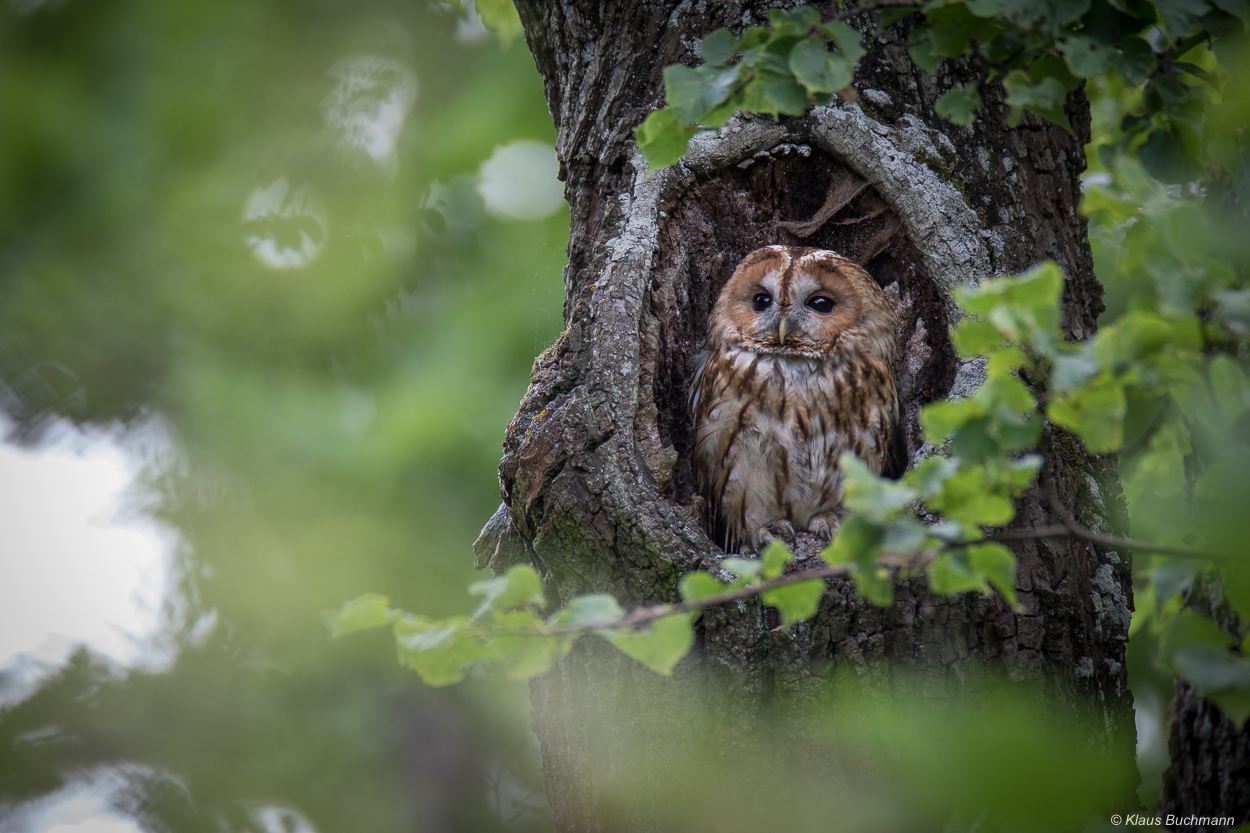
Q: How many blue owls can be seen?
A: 0